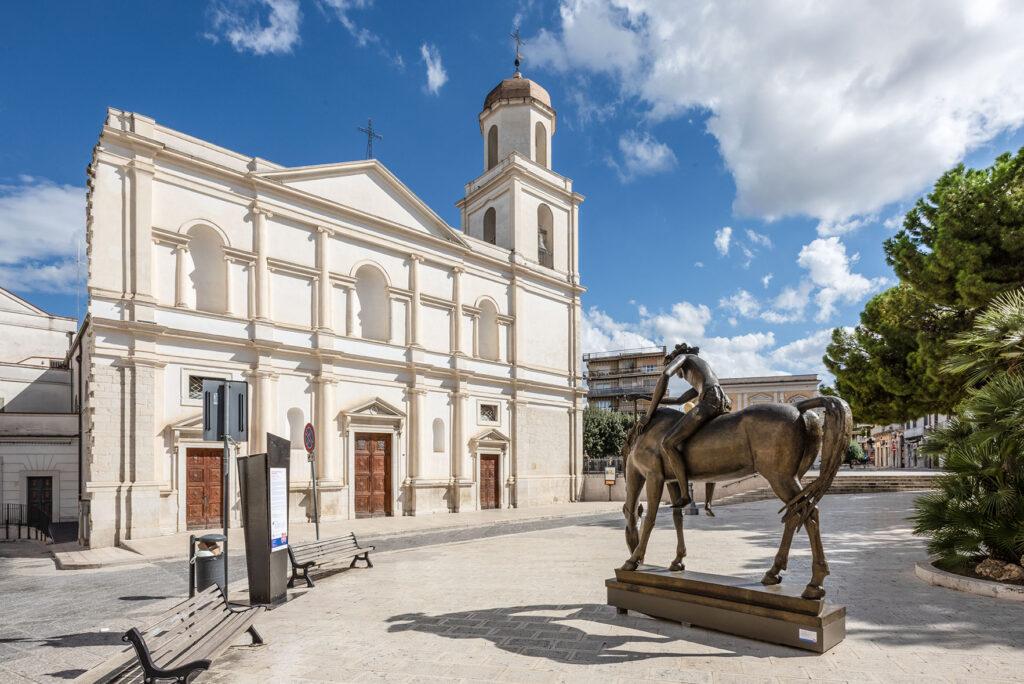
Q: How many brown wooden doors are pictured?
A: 3